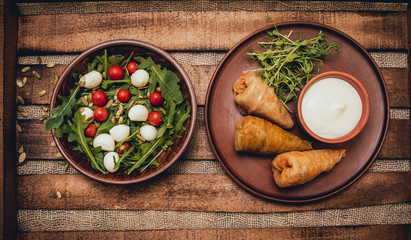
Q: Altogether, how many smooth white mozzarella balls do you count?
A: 8